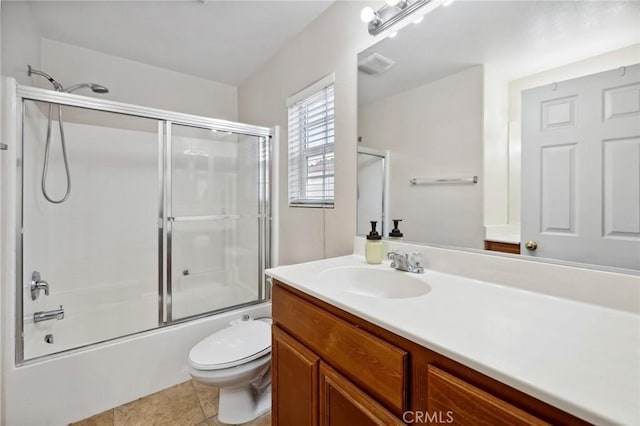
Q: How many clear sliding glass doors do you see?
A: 2